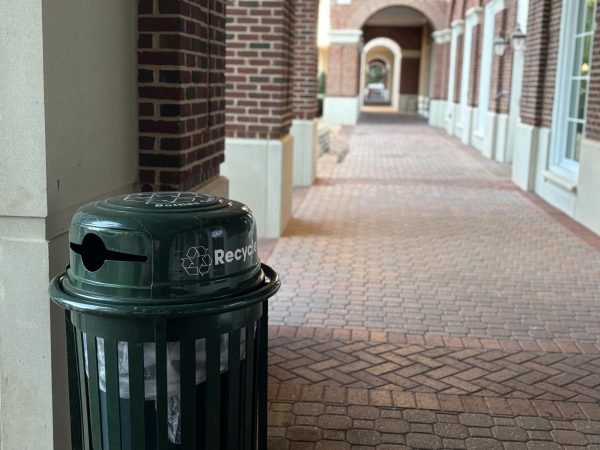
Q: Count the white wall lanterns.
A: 2